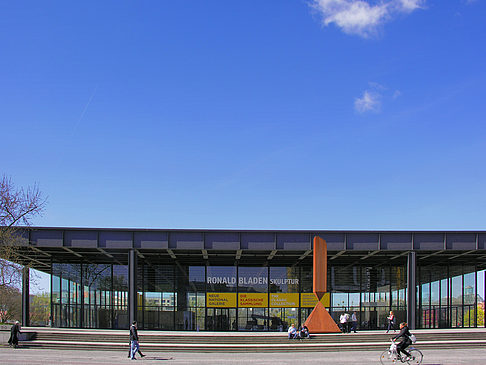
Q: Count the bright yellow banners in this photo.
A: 4